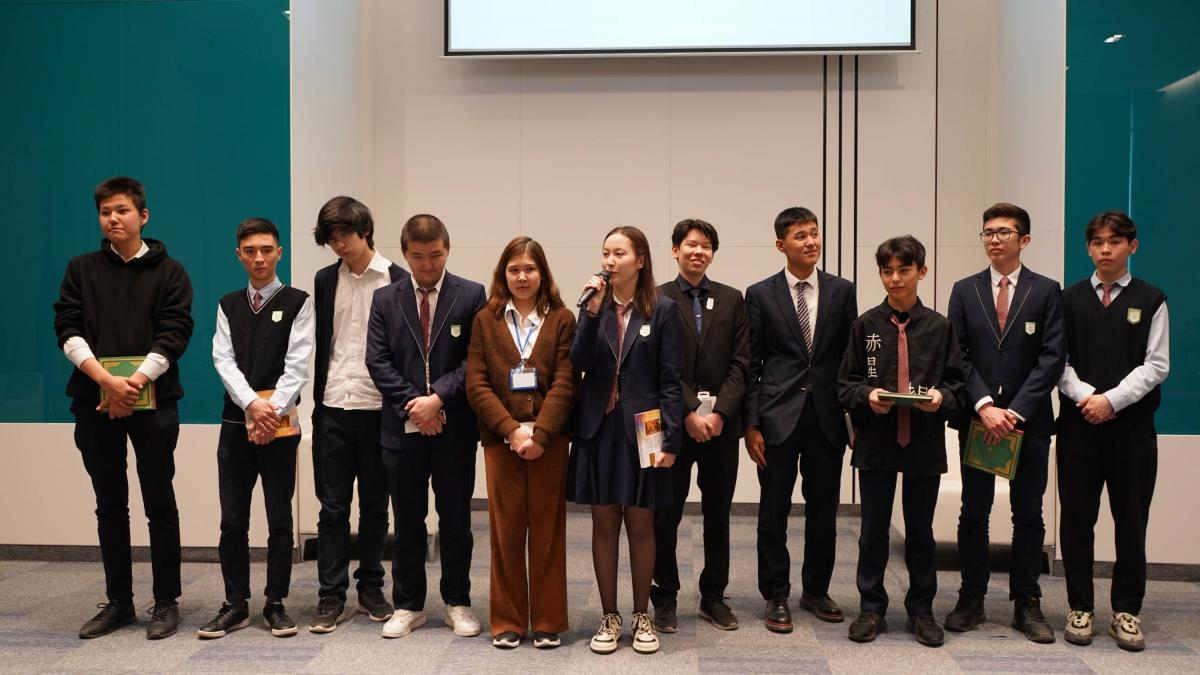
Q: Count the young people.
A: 11